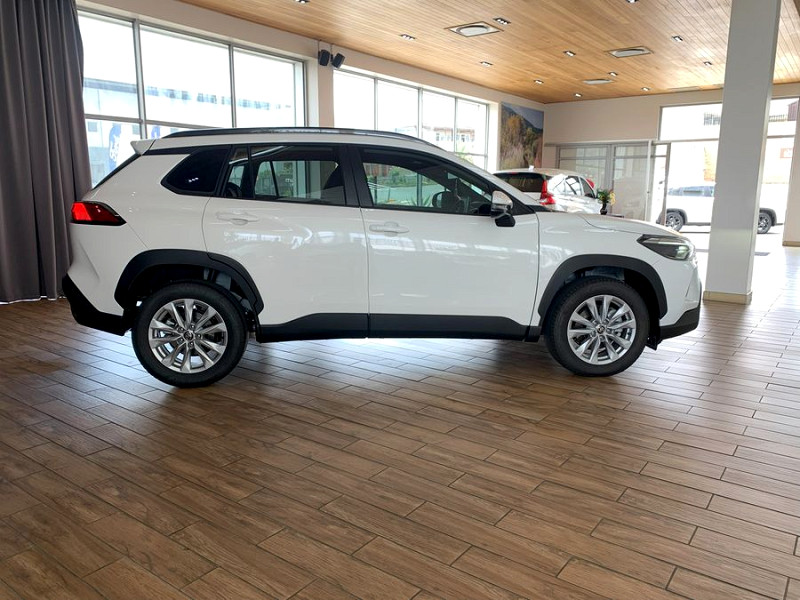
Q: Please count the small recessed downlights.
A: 12